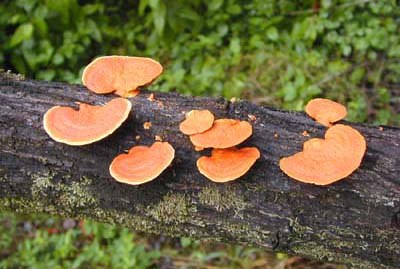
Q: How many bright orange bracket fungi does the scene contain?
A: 8